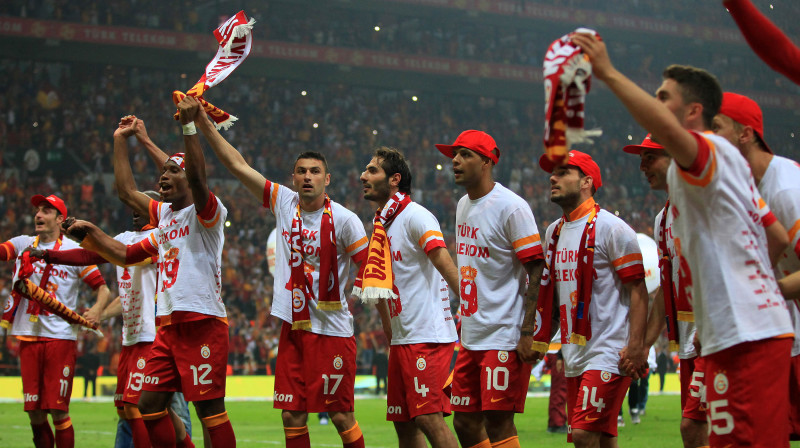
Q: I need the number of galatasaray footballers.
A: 10